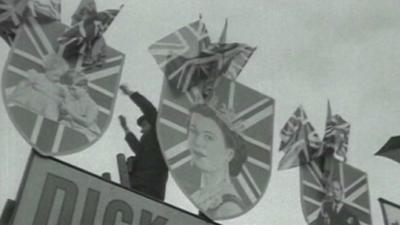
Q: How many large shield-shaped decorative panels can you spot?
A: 3